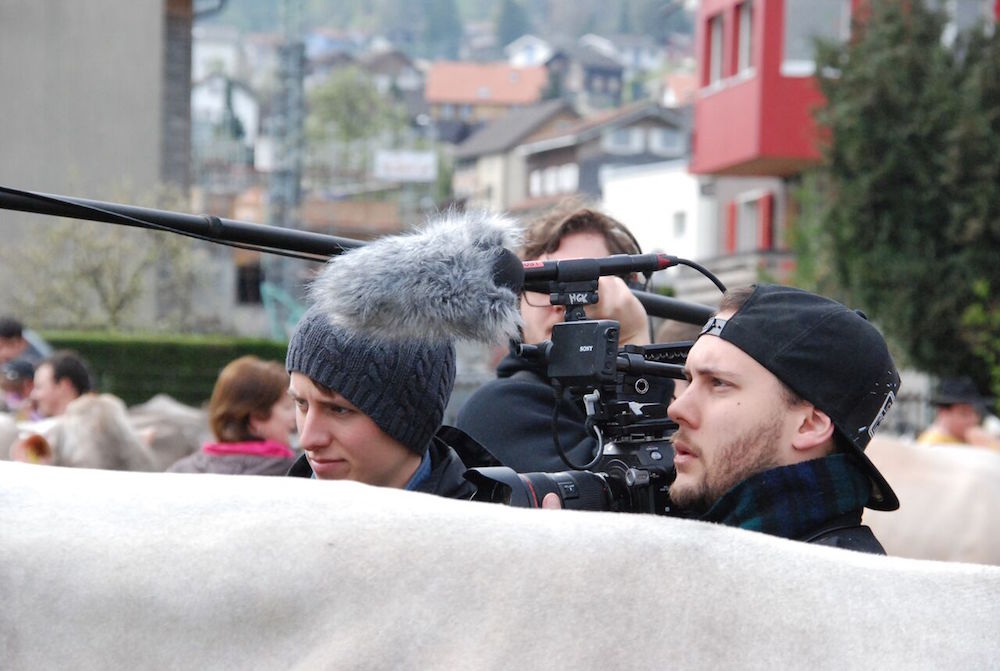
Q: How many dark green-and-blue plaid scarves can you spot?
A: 1